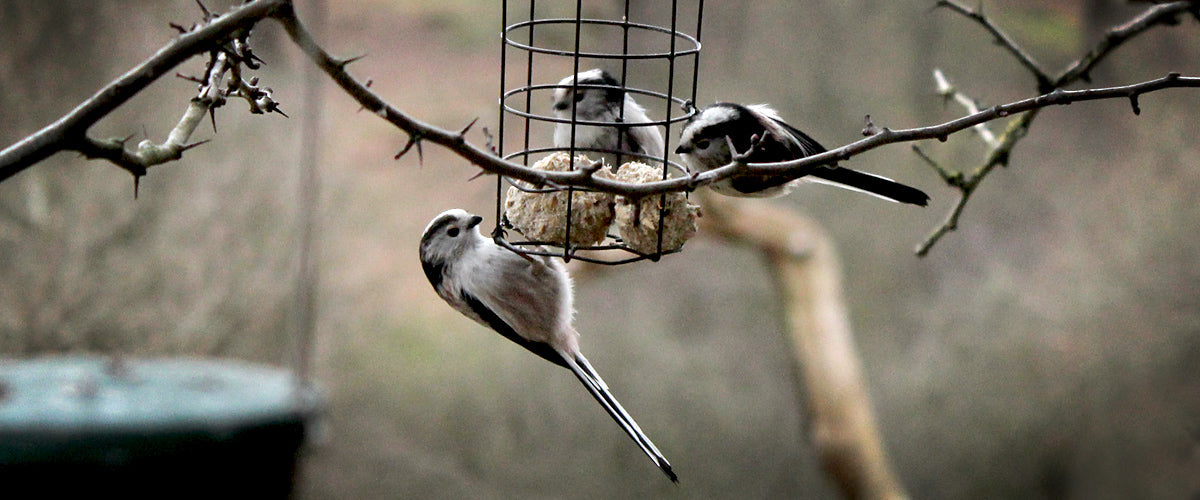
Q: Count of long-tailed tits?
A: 3